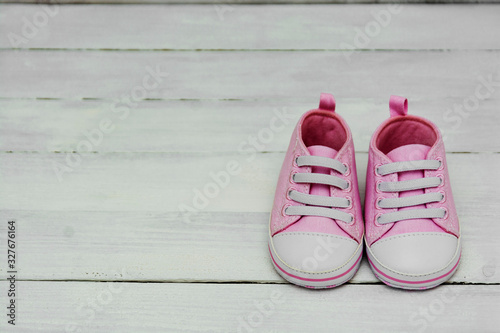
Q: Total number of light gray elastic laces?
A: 8